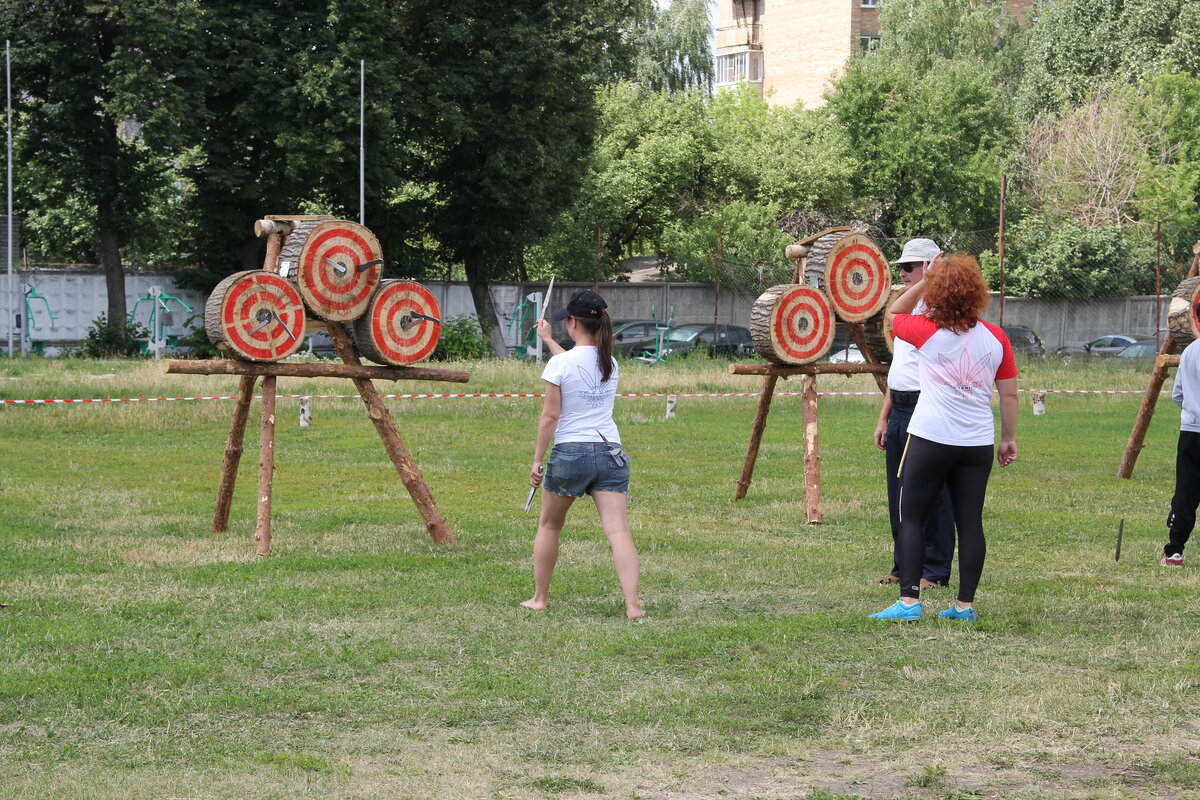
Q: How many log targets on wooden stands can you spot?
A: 7